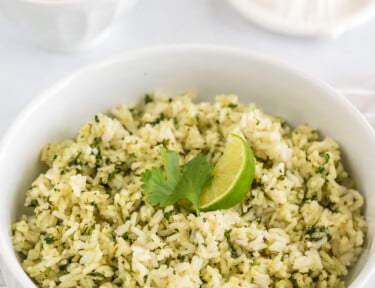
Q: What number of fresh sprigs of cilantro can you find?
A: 1